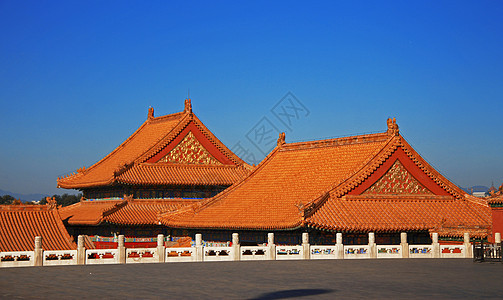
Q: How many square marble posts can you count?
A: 14